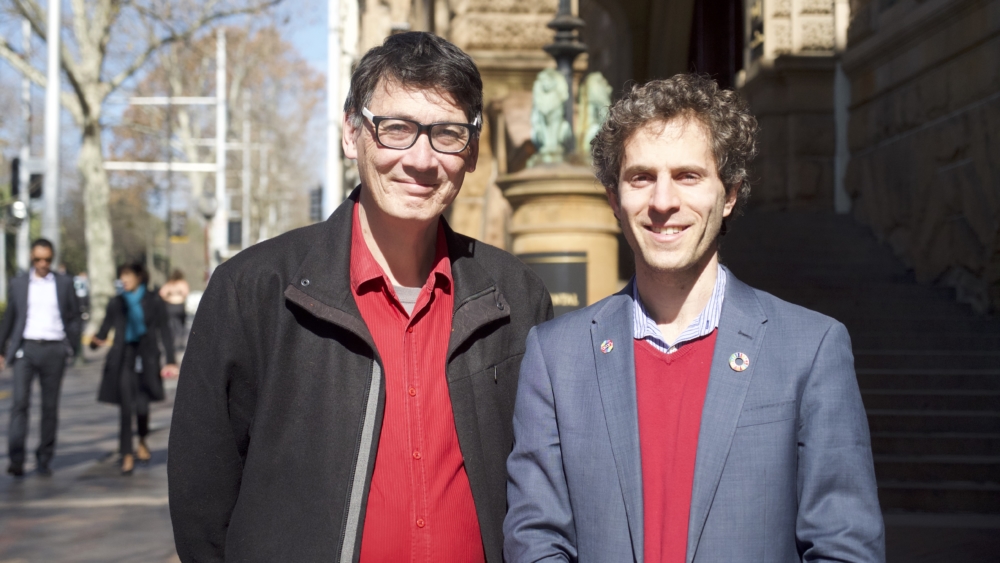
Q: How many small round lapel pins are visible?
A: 2